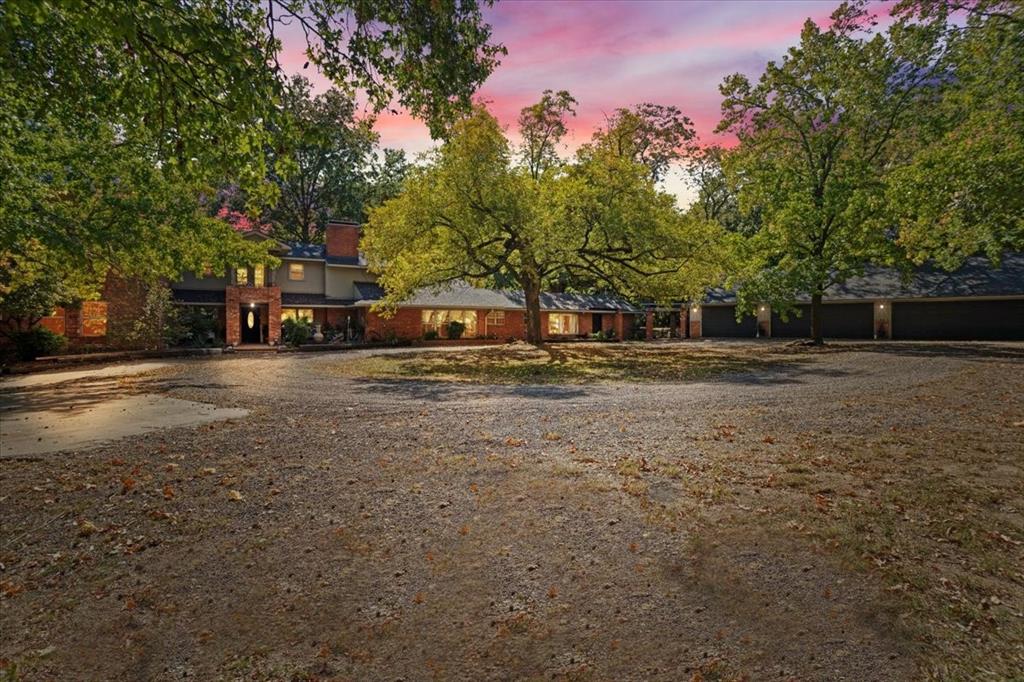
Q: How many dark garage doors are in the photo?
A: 3